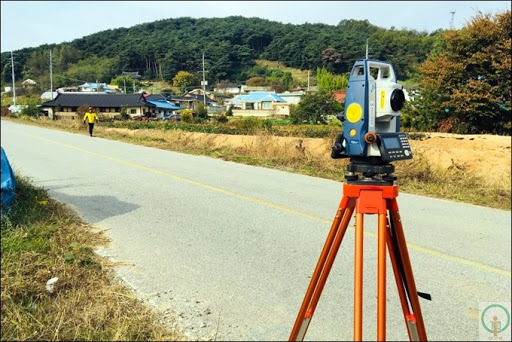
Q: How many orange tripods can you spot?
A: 1